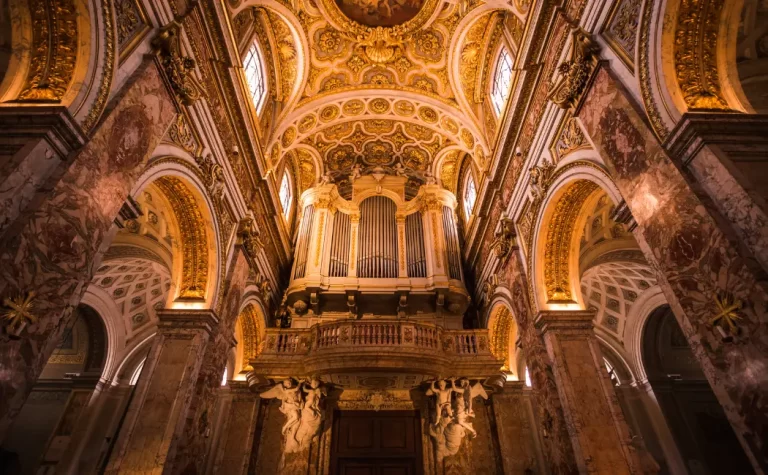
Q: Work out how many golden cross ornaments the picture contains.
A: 2